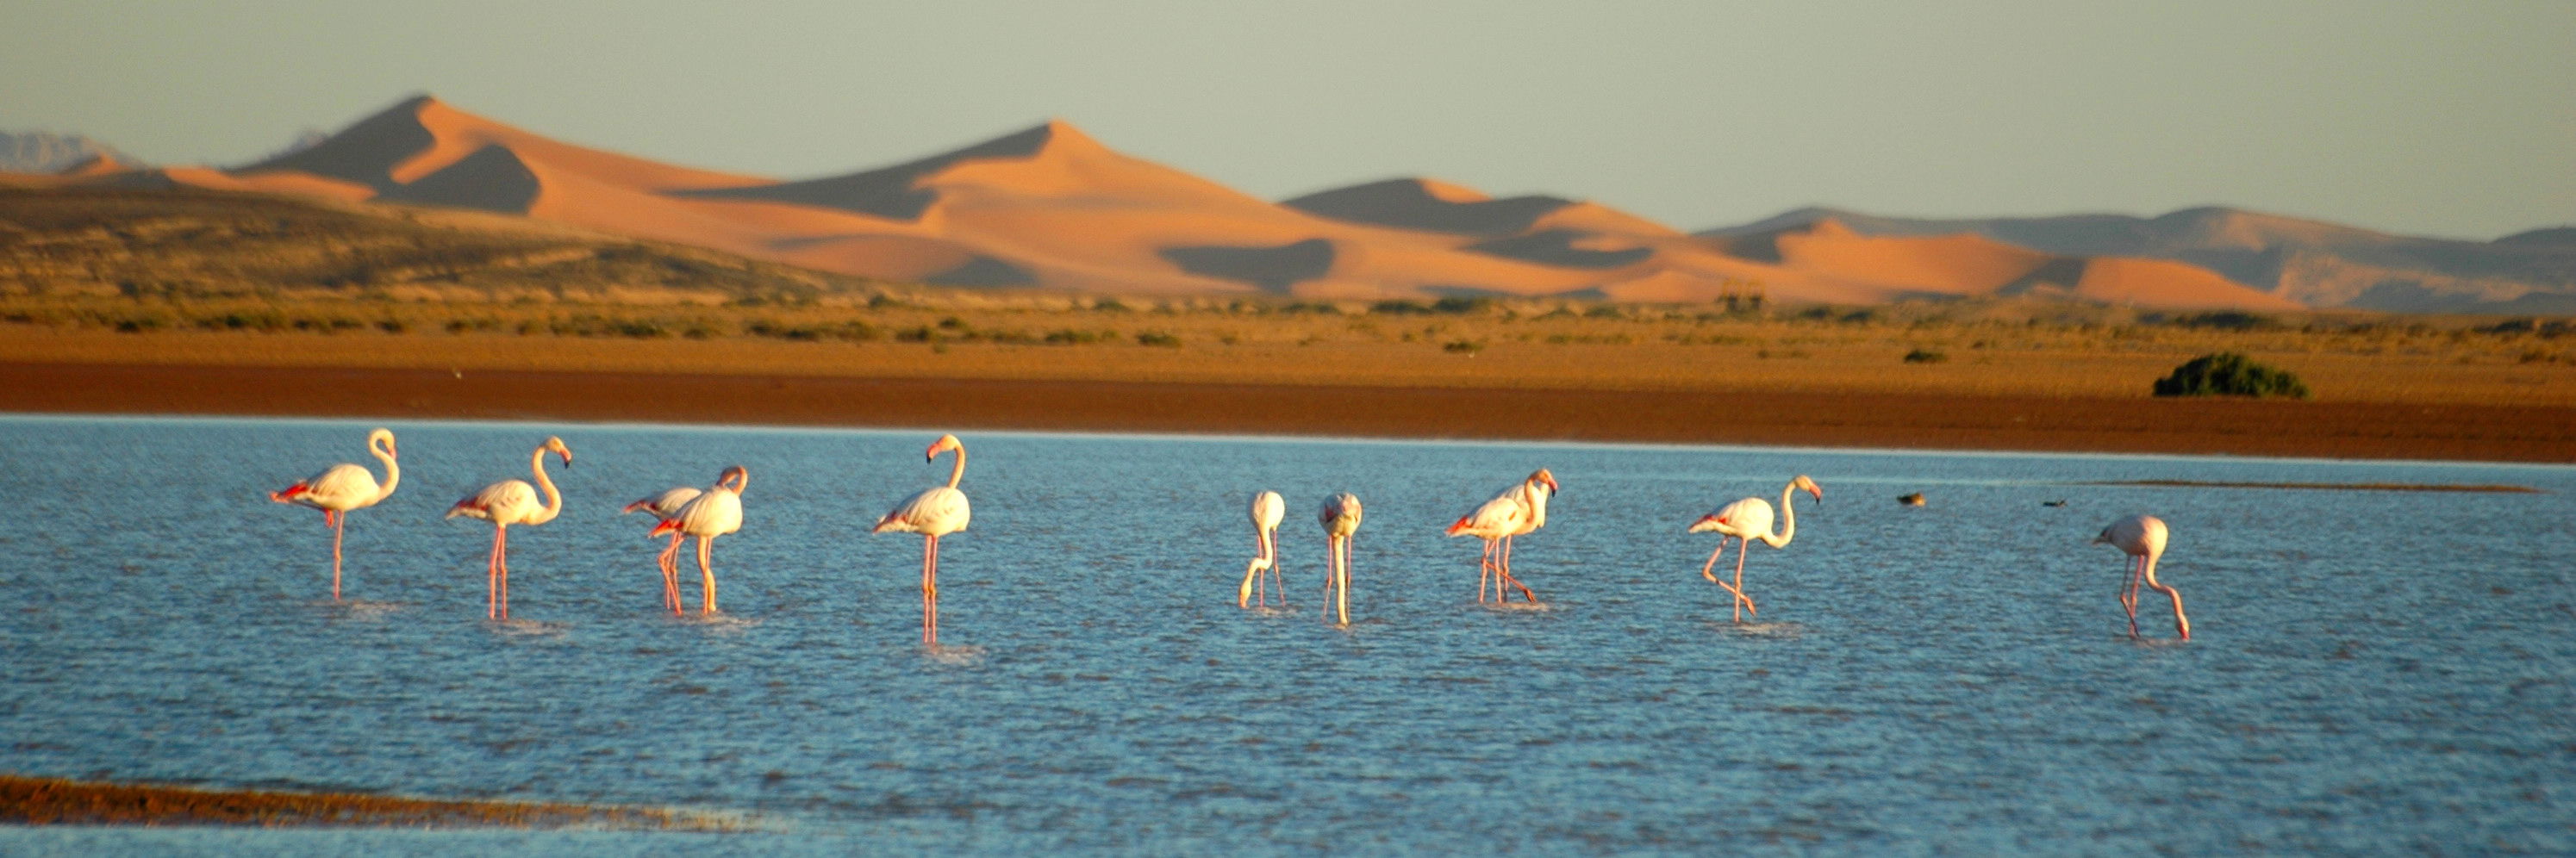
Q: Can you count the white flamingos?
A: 11